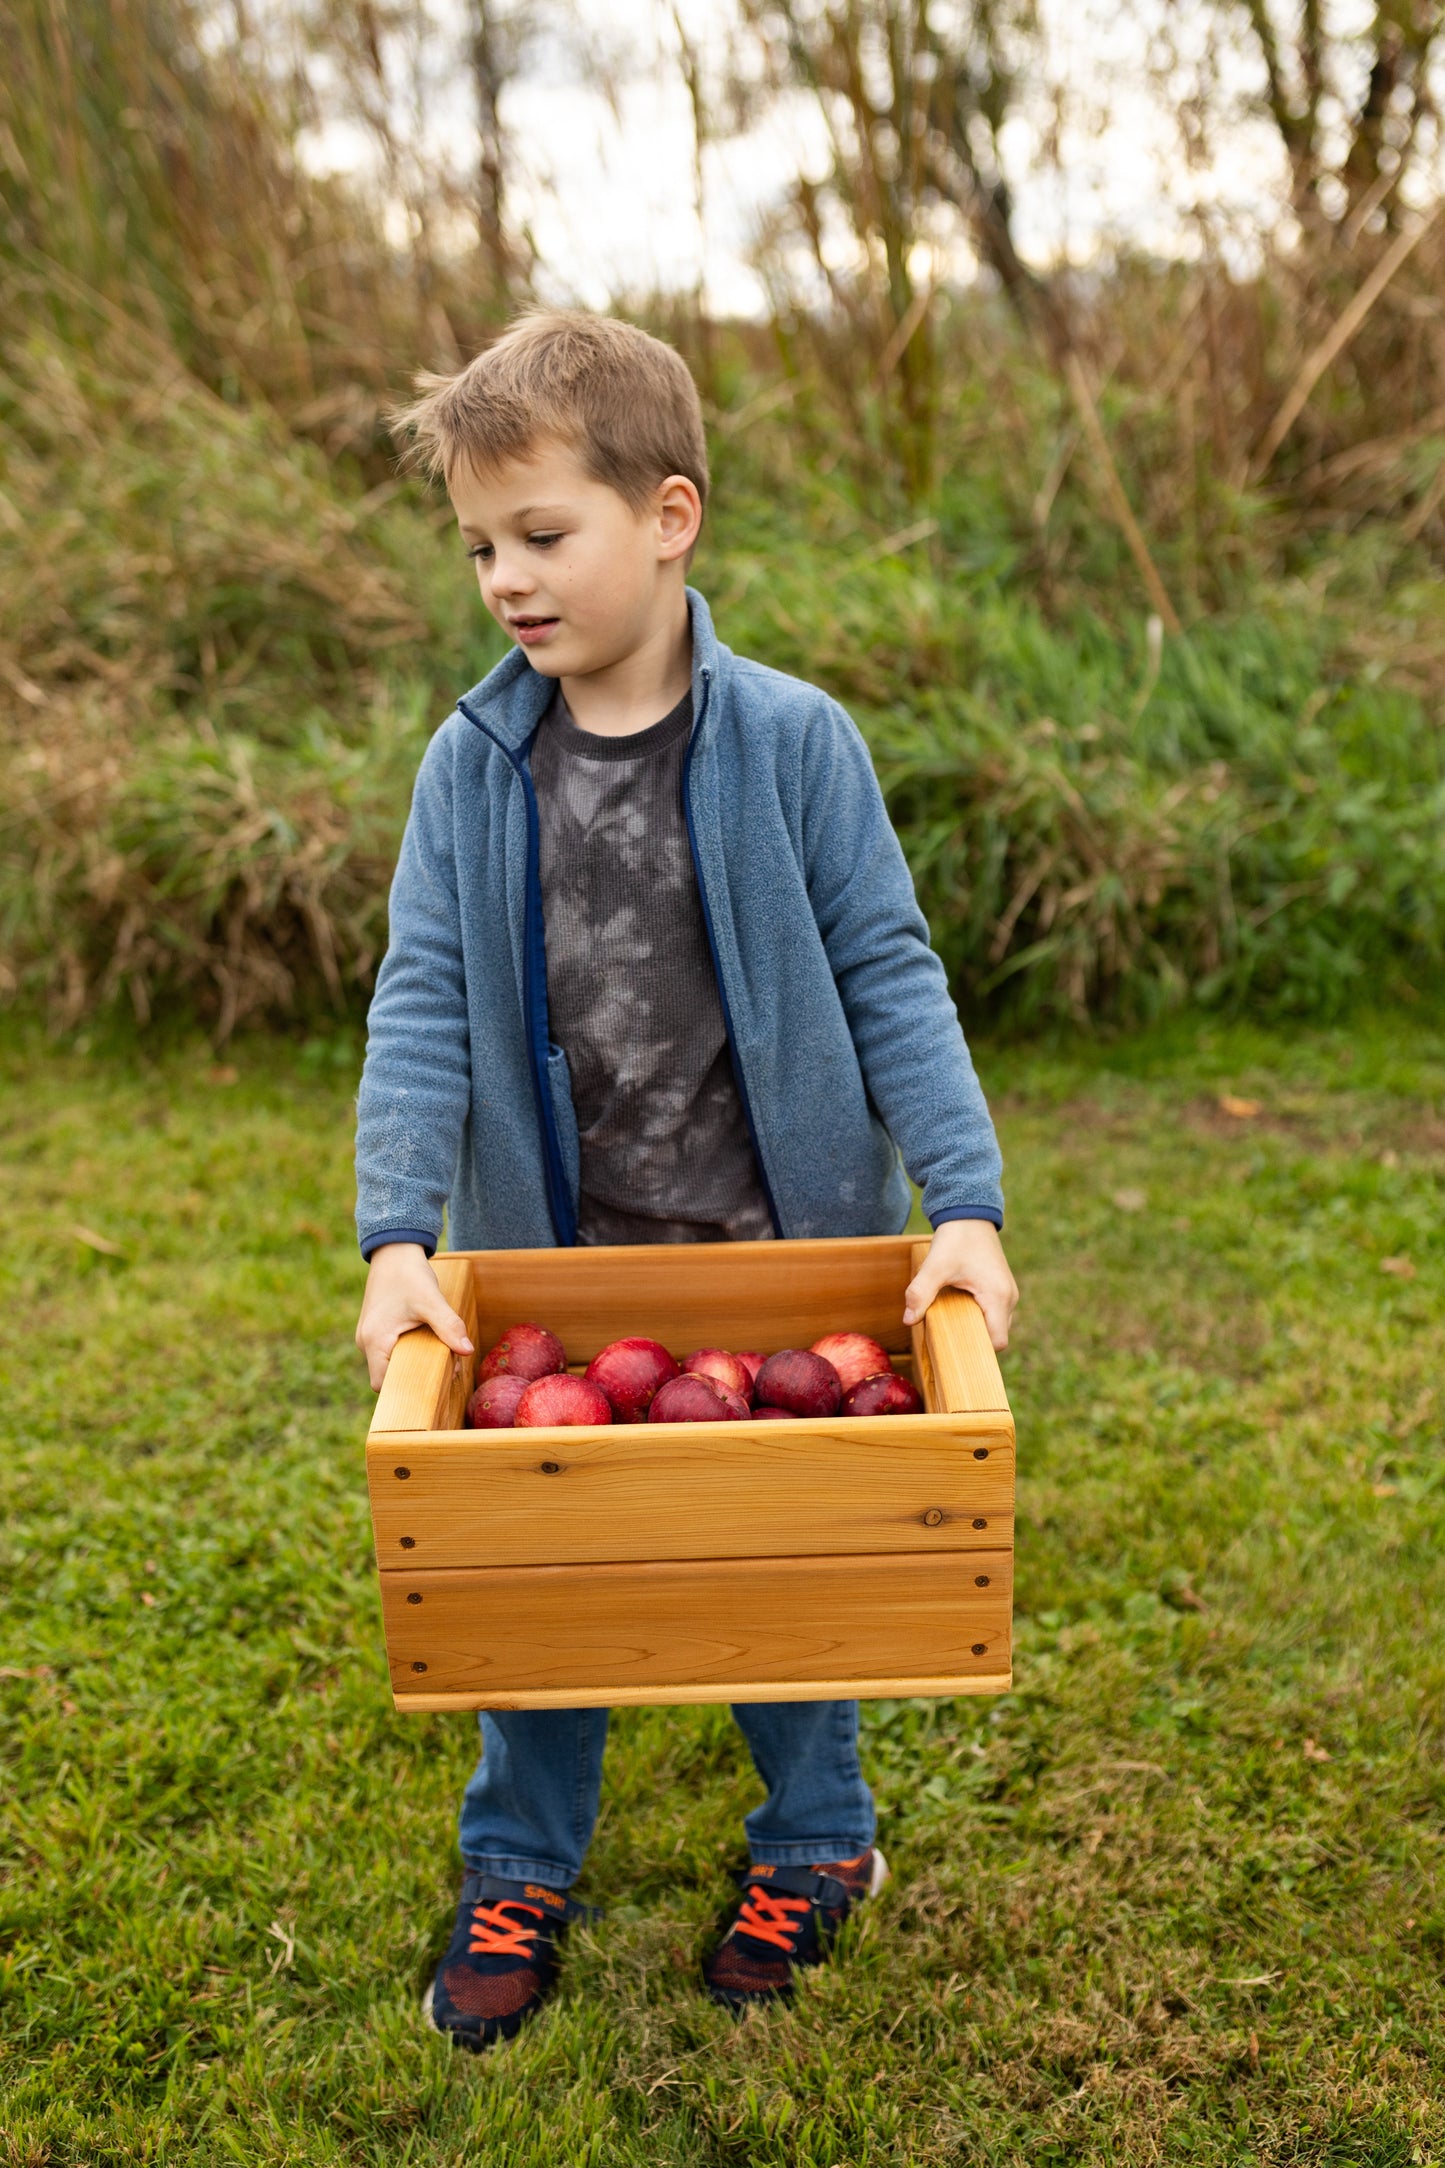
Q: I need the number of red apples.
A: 11